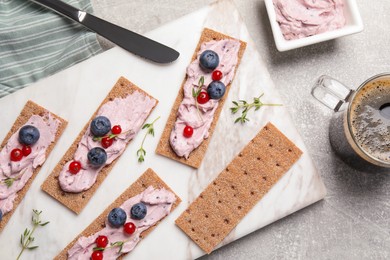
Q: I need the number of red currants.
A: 11